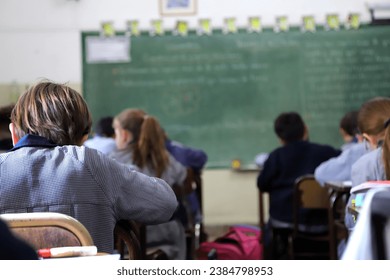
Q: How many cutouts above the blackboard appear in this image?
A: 11